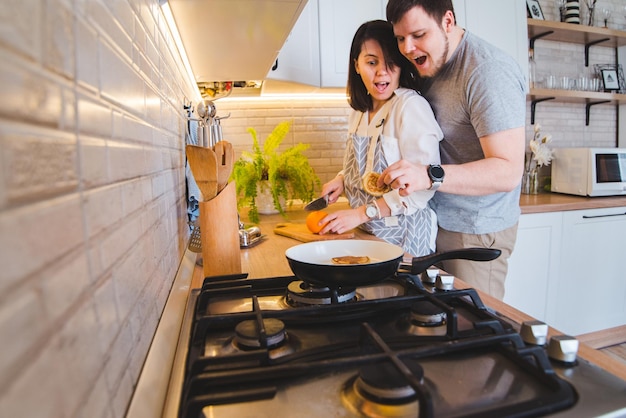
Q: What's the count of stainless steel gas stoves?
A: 1